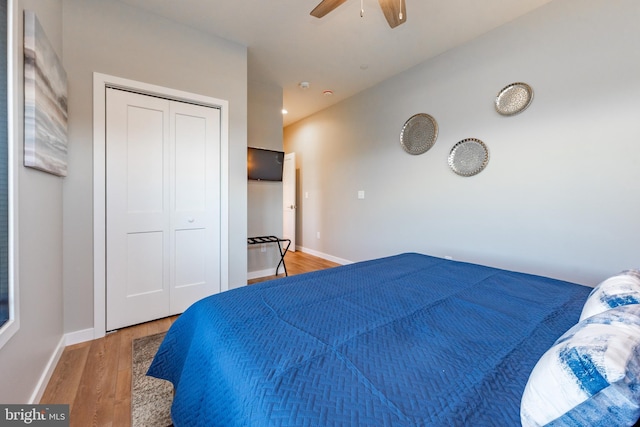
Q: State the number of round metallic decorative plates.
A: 3